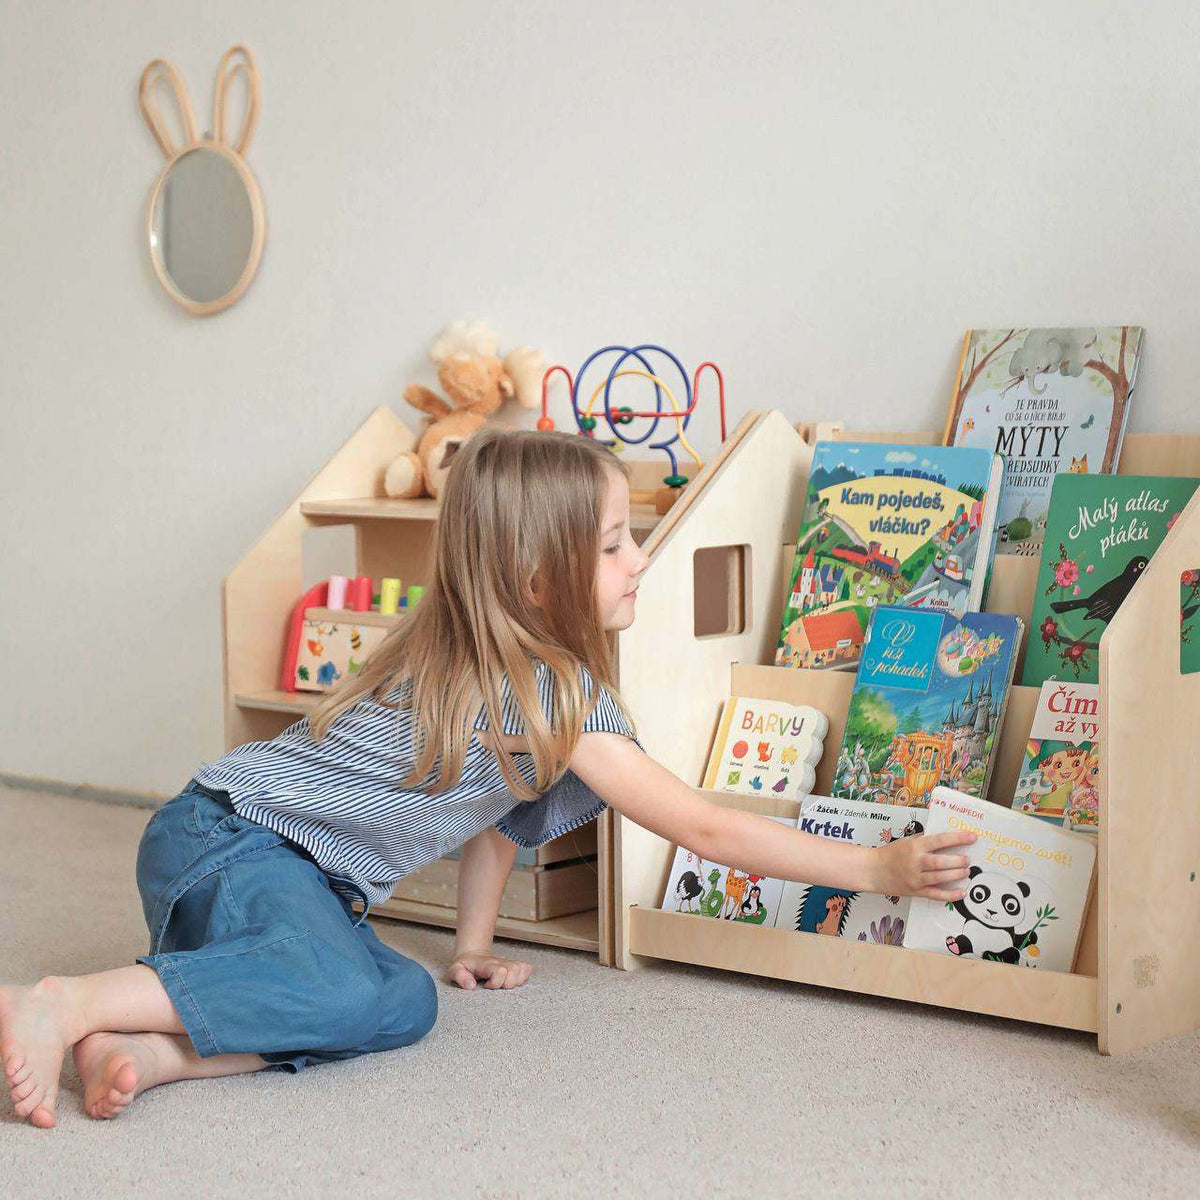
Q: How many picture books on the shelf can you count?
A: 9